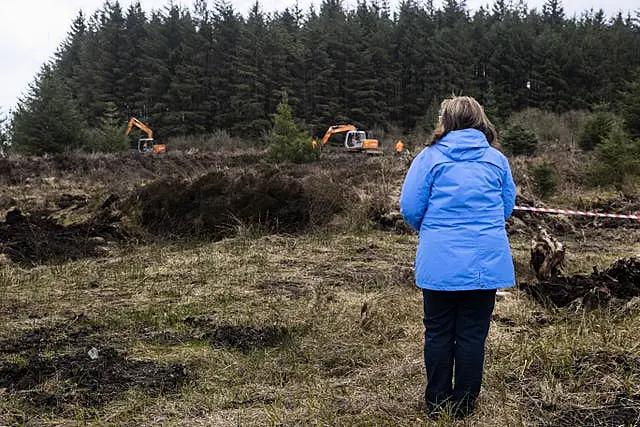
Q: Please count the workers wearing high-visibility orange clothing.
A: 2